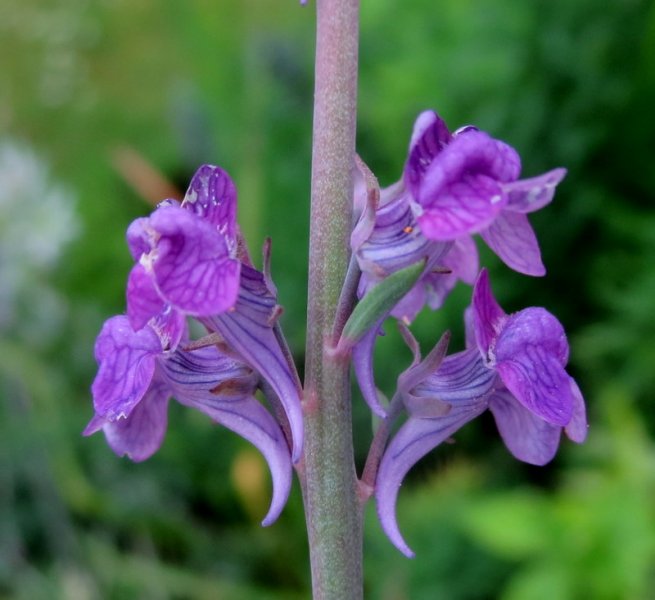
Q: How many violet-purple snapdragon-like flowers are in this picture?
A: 4